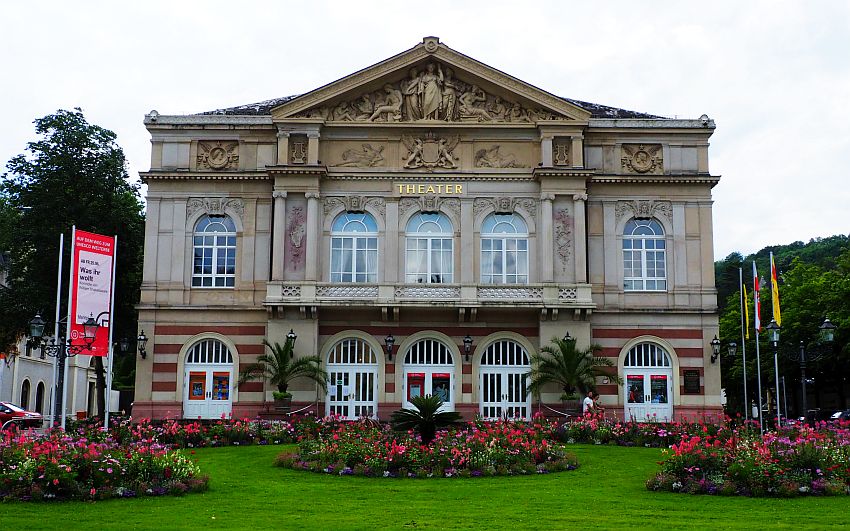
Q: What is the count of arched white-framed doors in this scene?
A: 5